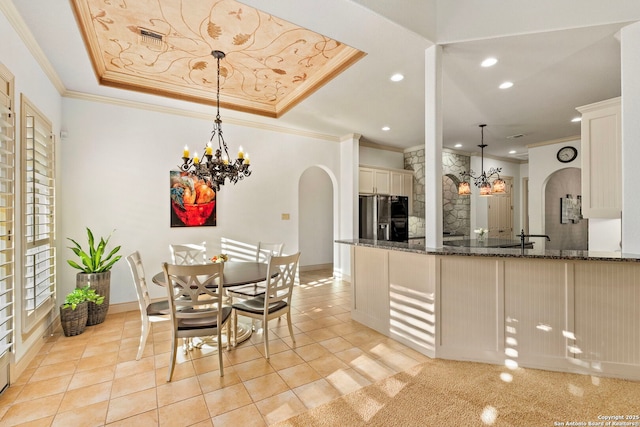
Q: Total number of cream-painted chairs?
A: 5